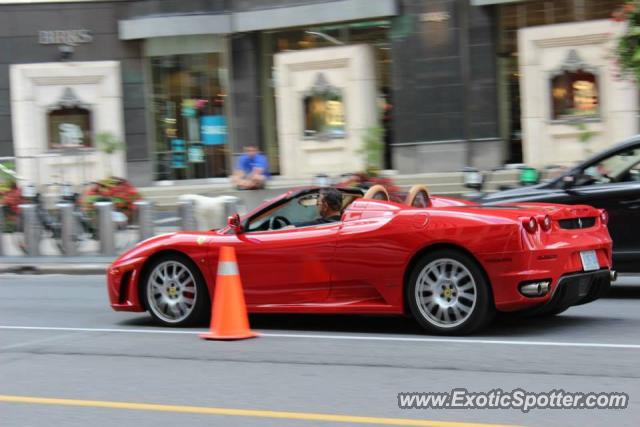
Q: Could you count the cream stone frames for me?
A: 3